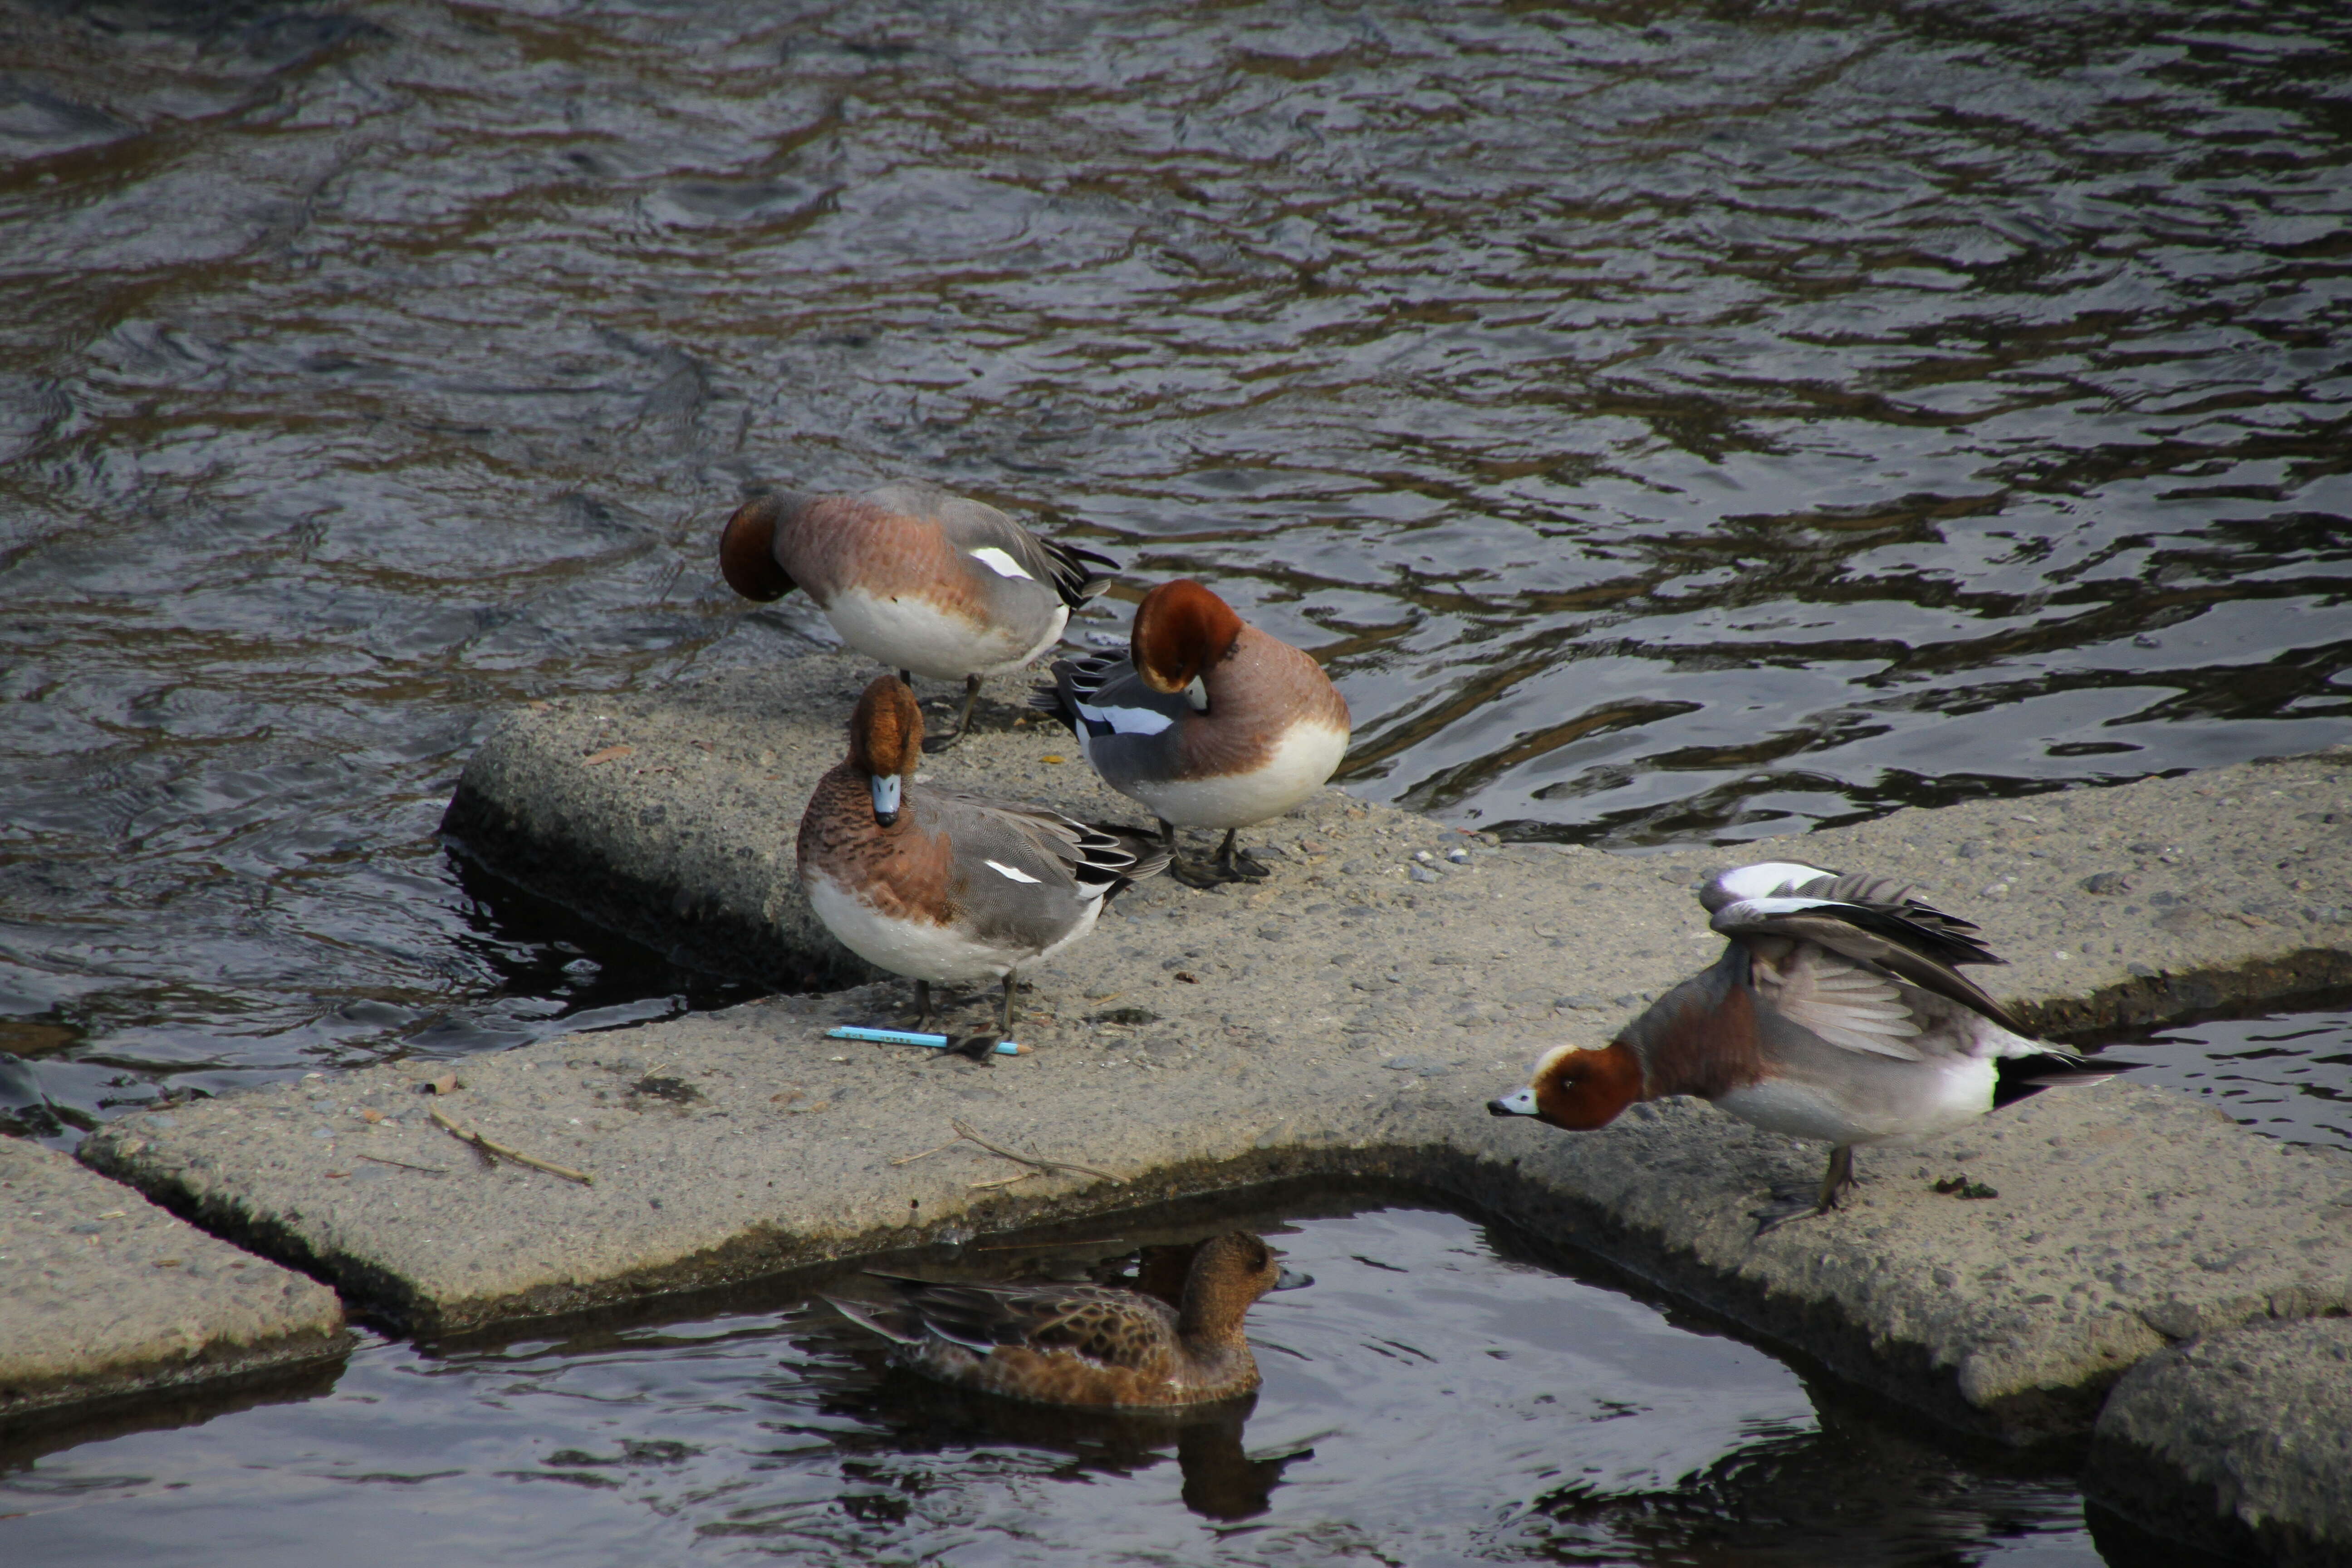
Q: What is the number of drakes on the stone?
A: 4